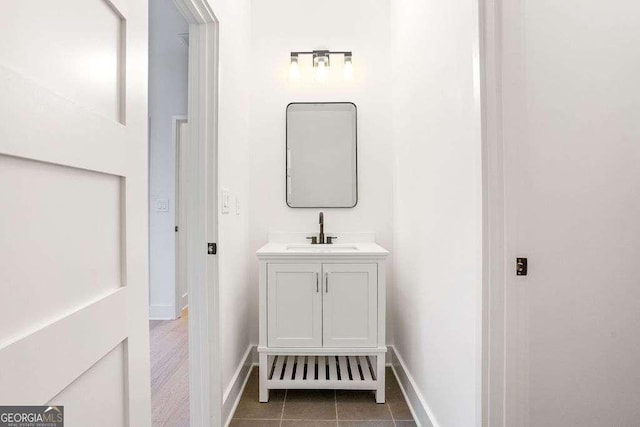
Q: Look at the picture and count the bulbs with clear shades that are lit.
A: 3